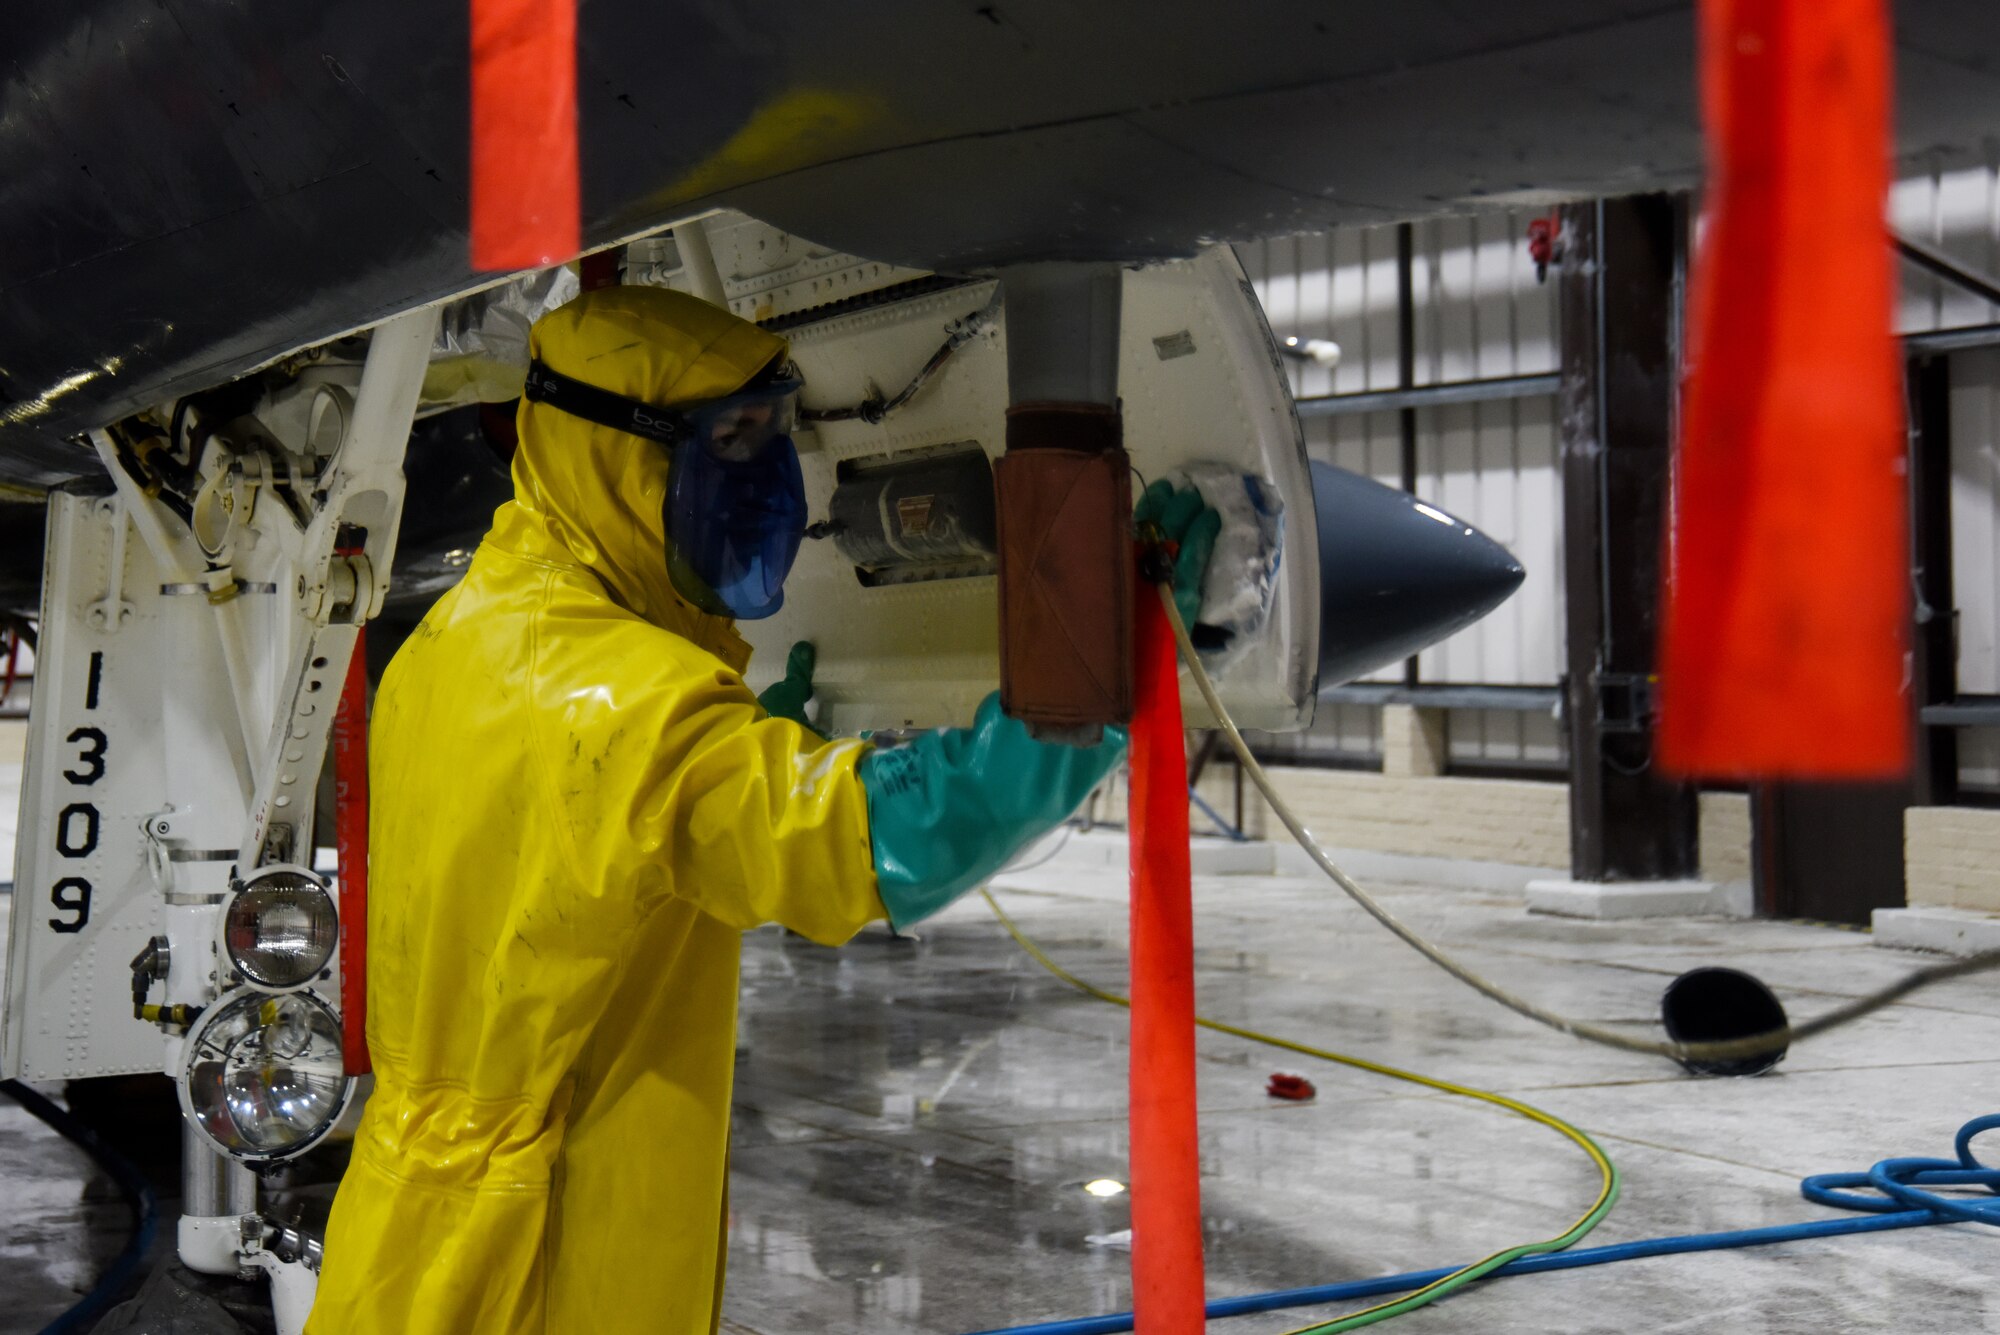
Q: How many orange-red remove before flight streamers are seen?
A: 4